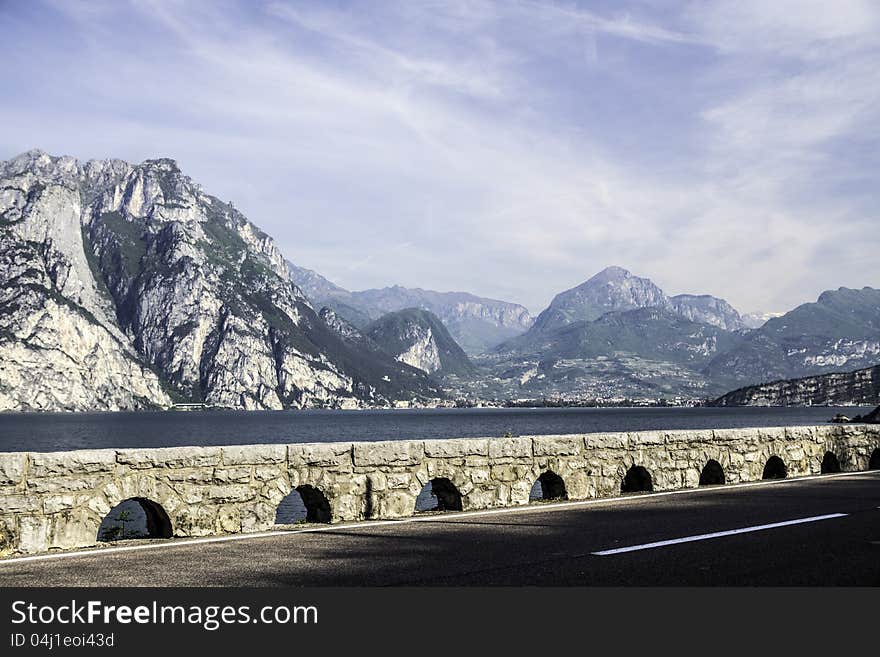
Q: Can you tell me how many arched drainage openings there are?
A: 9